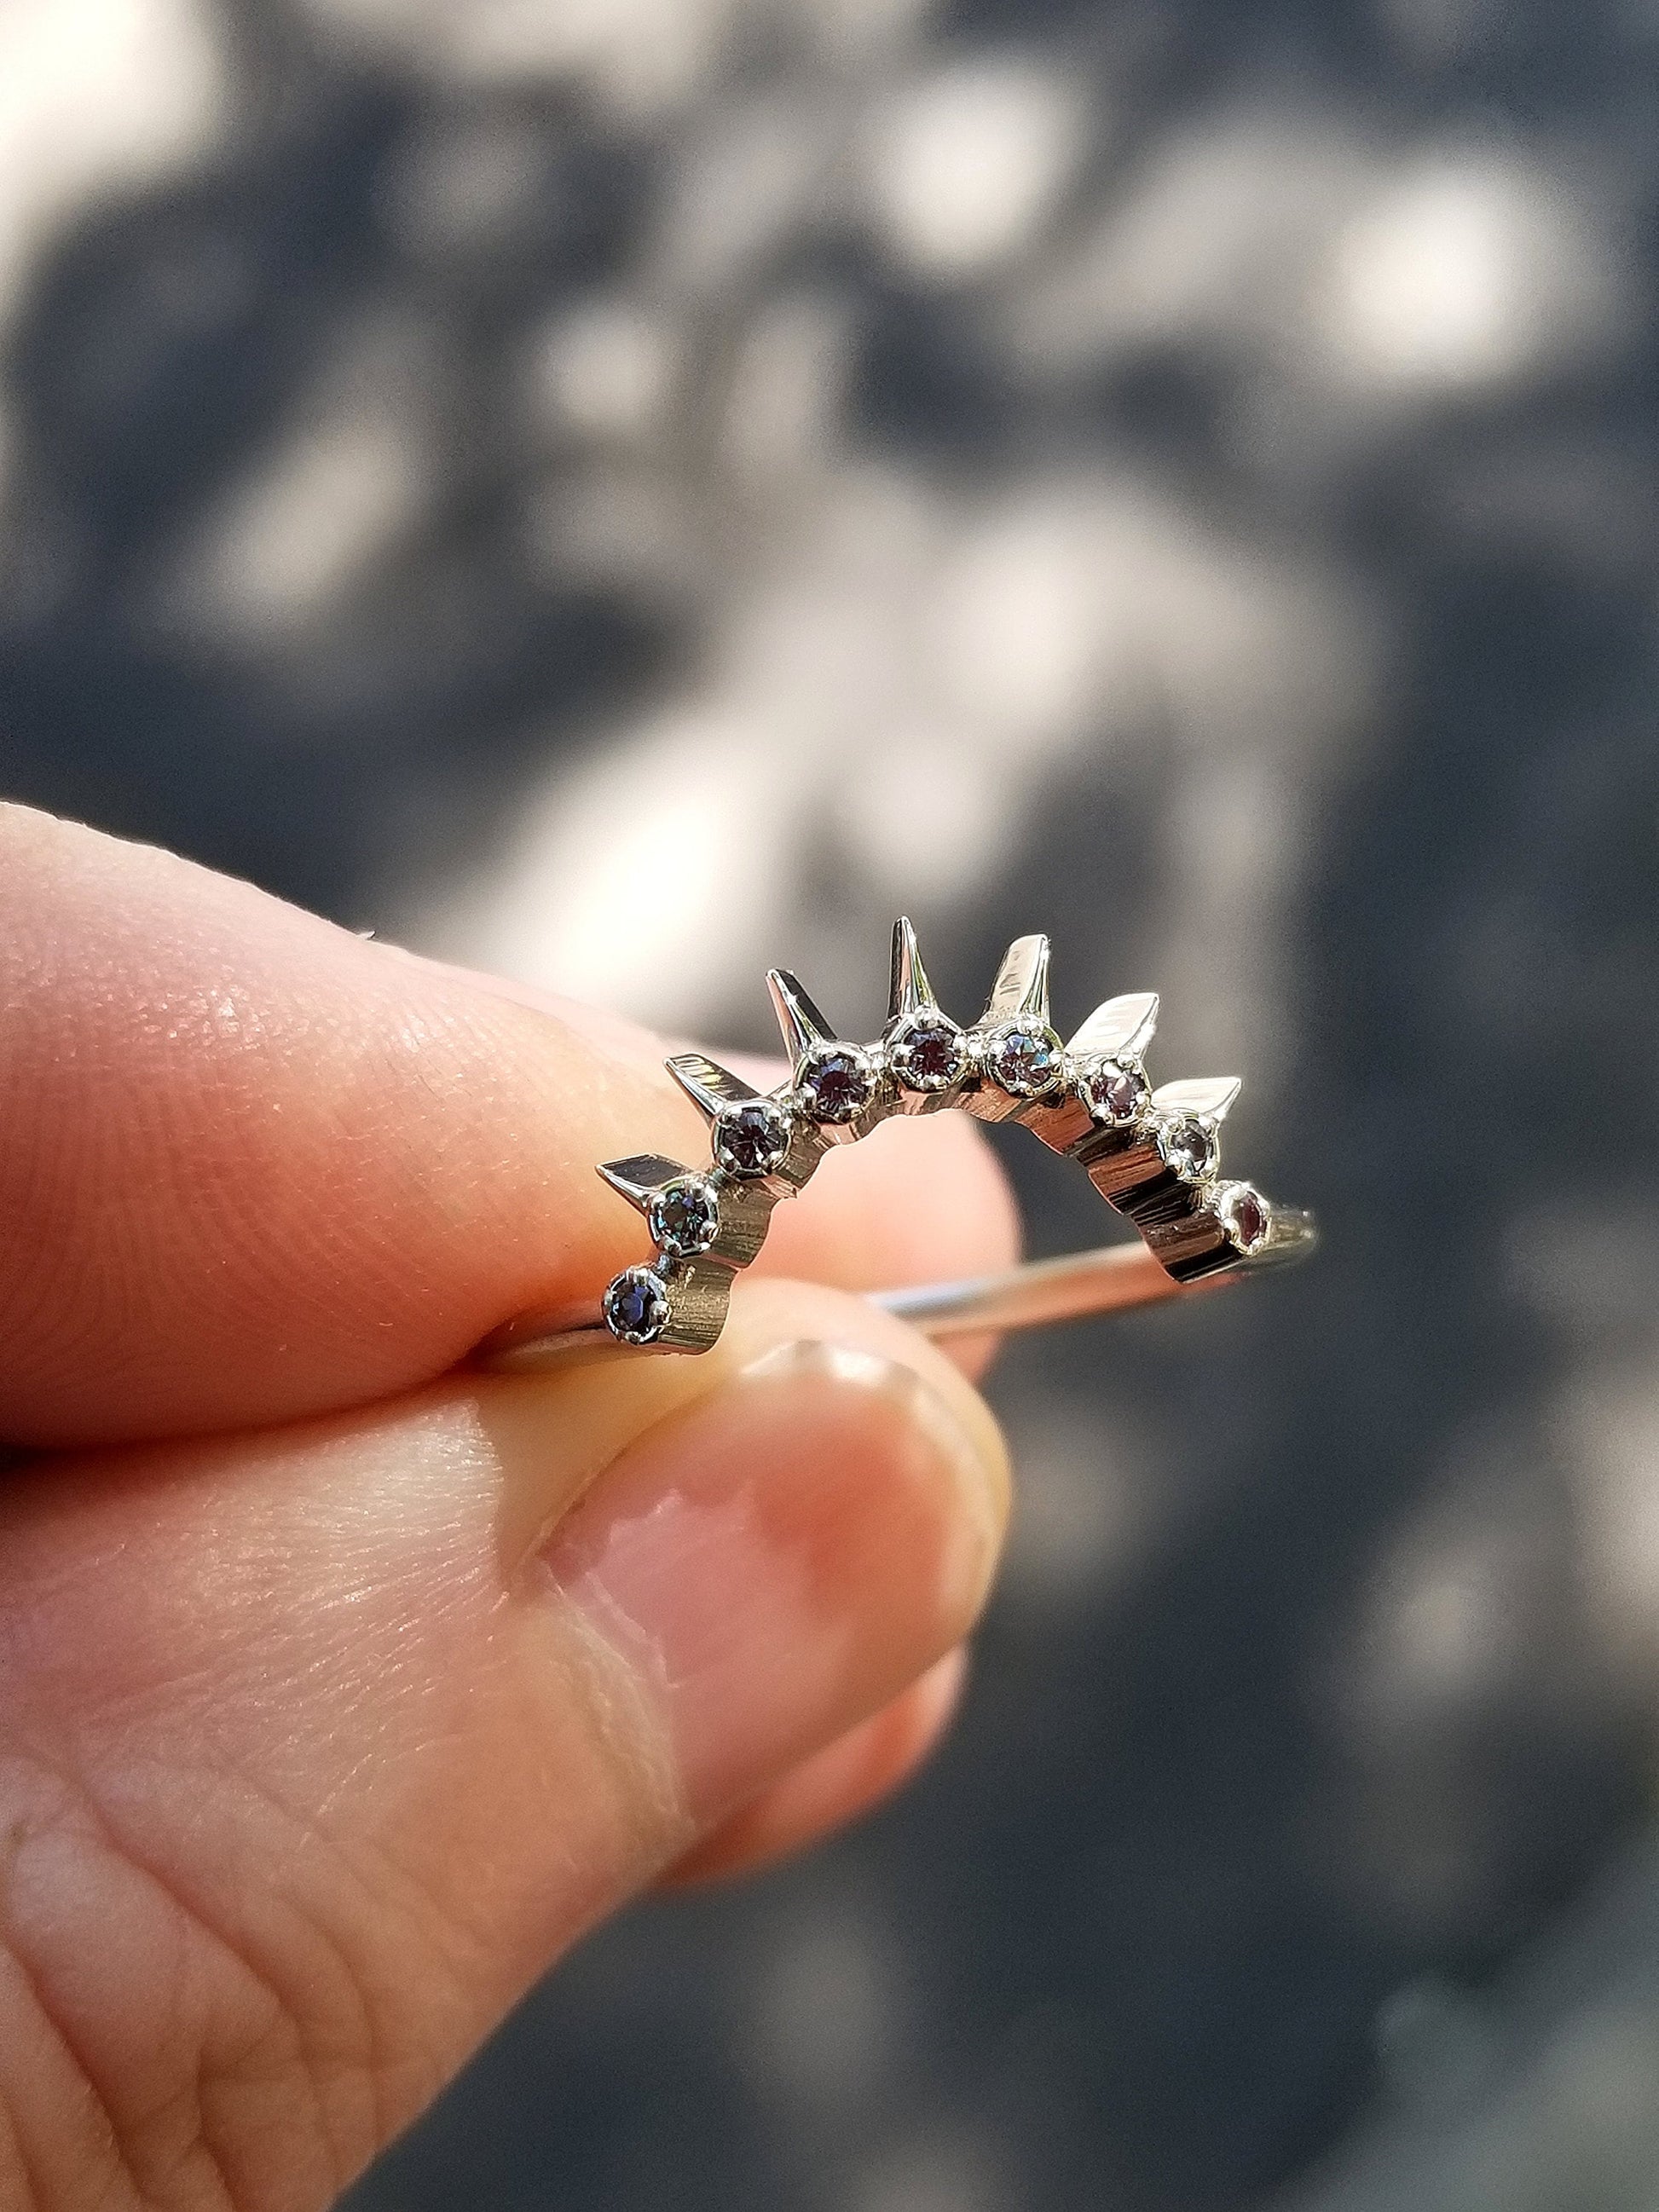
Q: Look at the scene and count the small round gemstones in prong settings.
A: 9